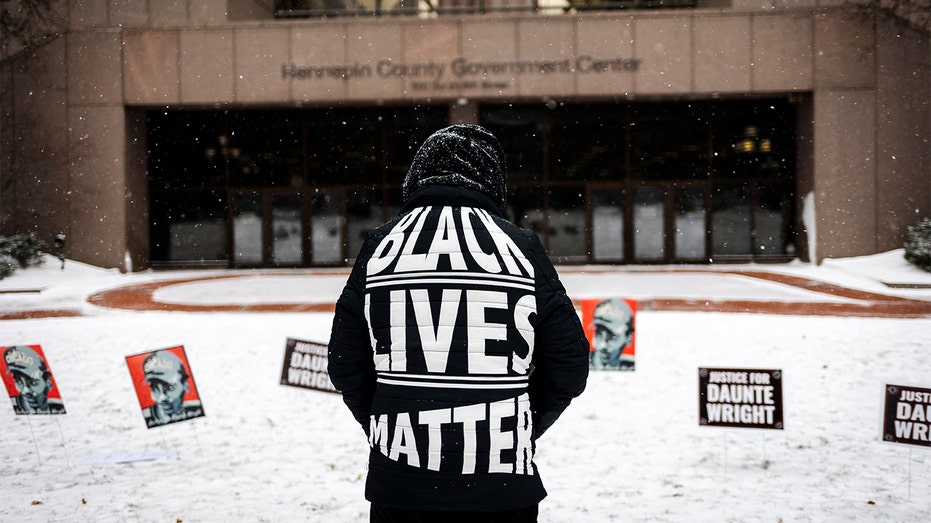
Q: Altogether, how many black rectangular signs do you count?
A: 3